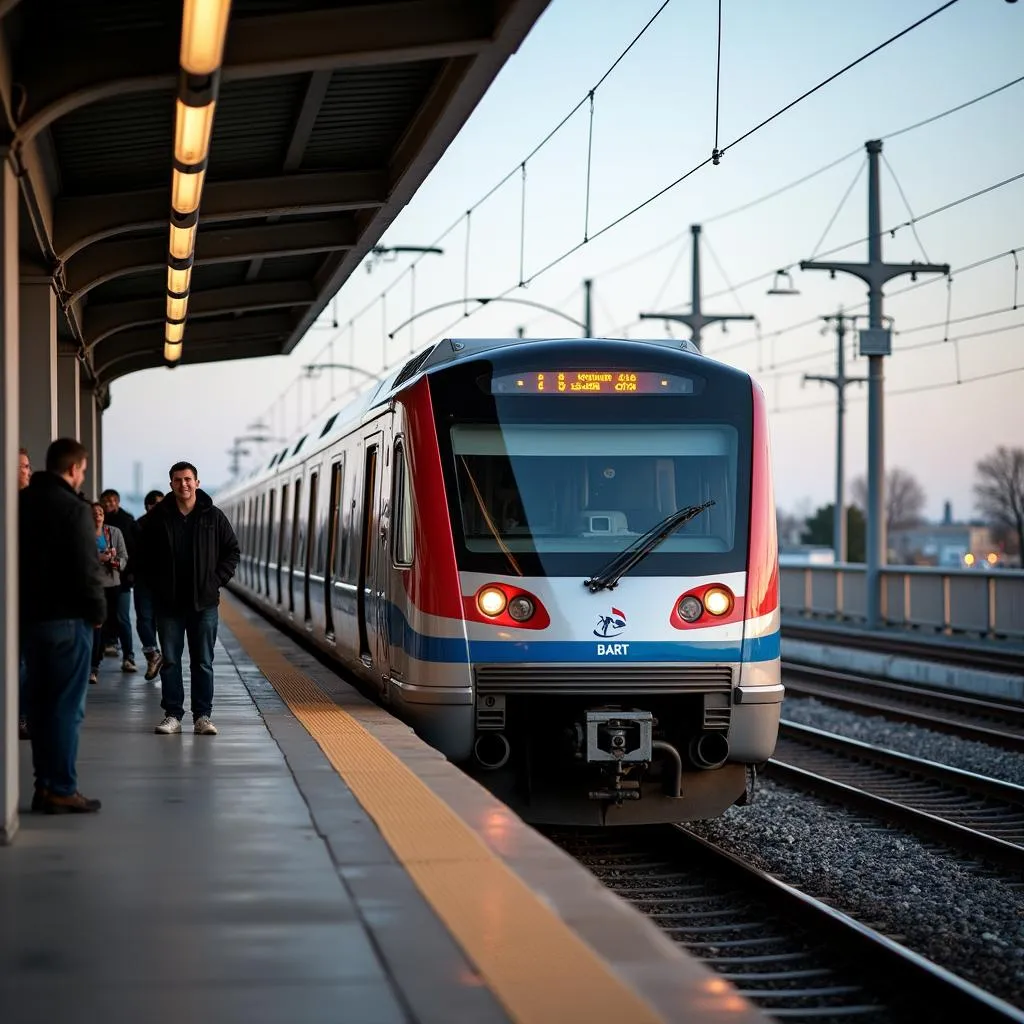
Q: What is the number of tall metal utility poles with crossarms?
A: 3